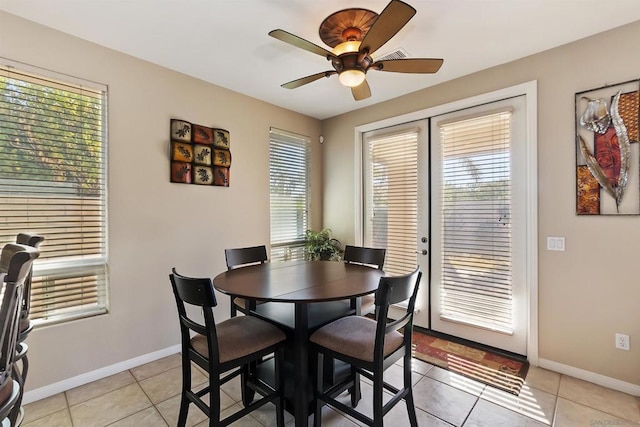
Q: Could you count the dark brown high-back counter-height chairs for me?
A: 4